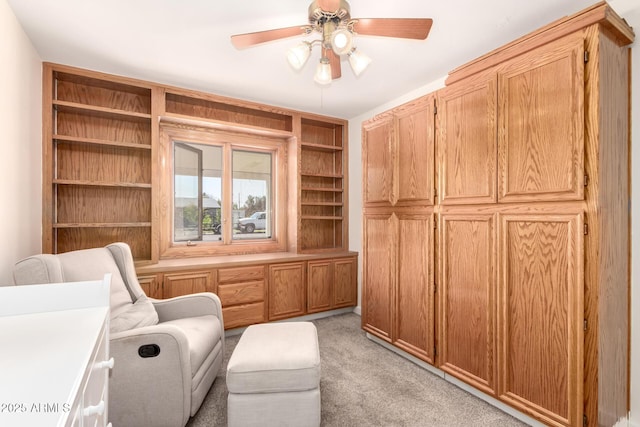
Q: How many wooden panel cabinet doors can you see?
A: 13